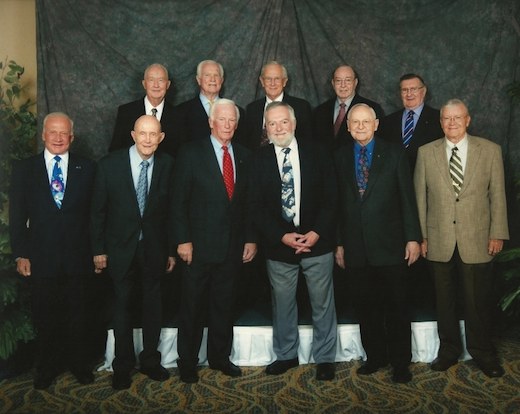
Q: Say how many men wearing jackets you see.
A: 11